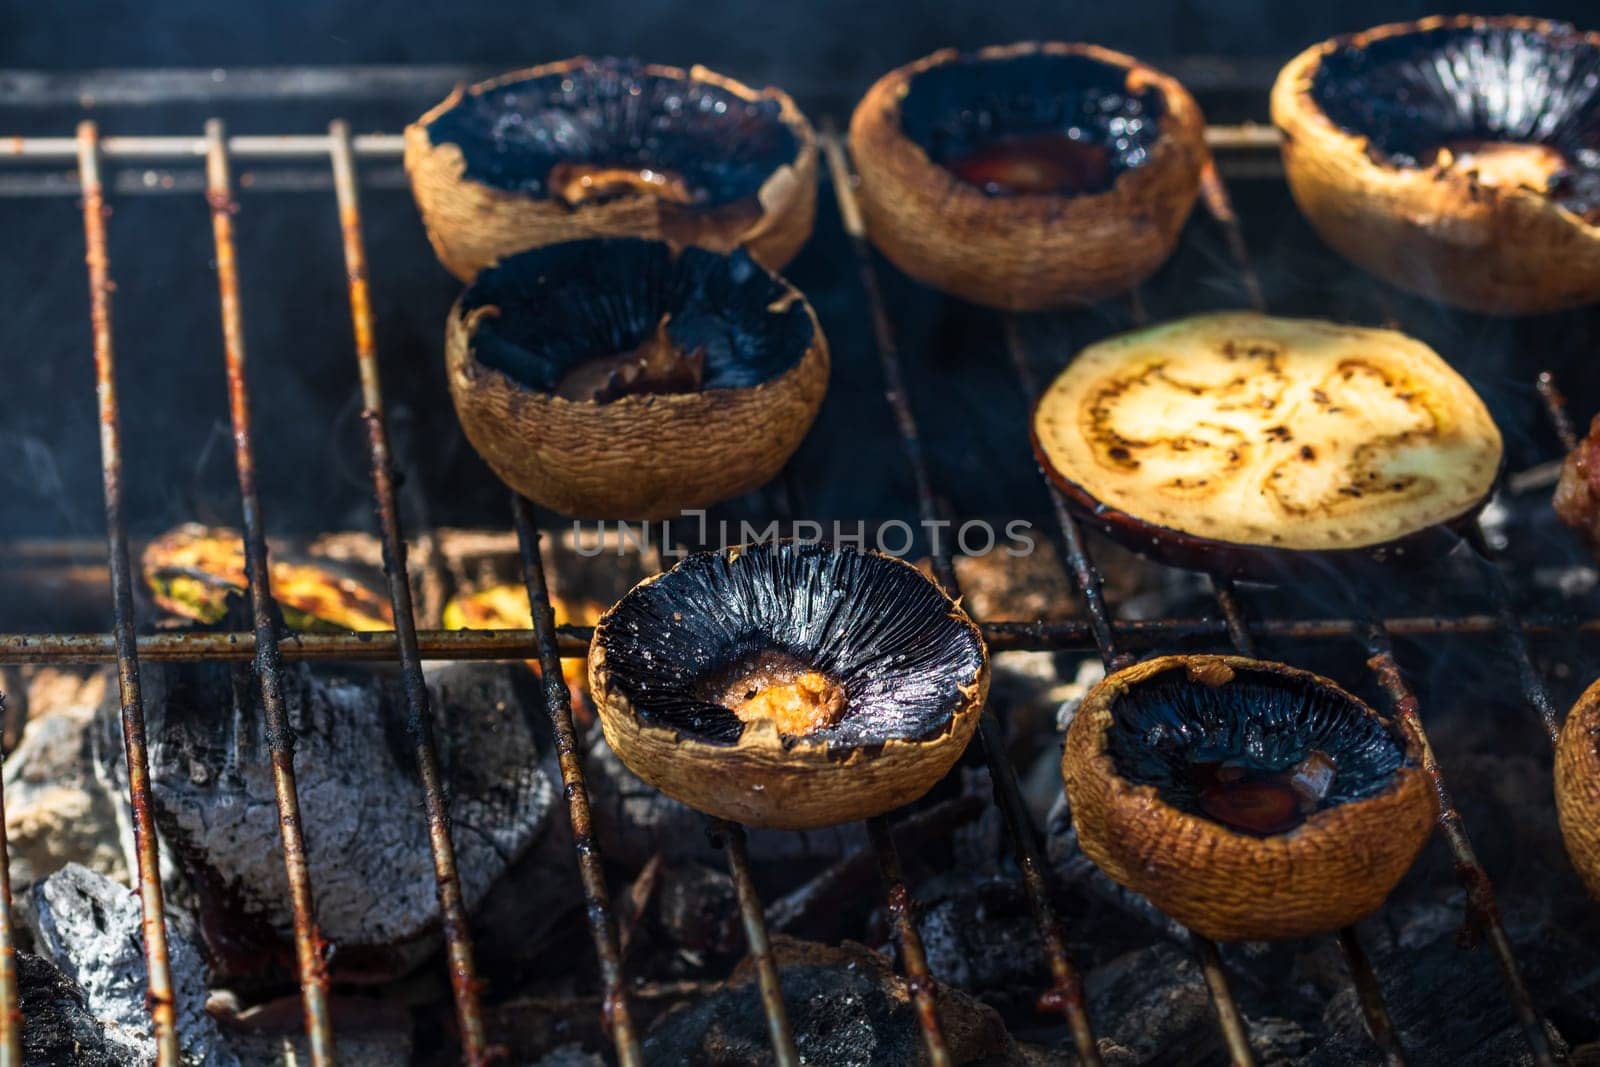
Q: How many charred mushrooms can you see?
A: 7